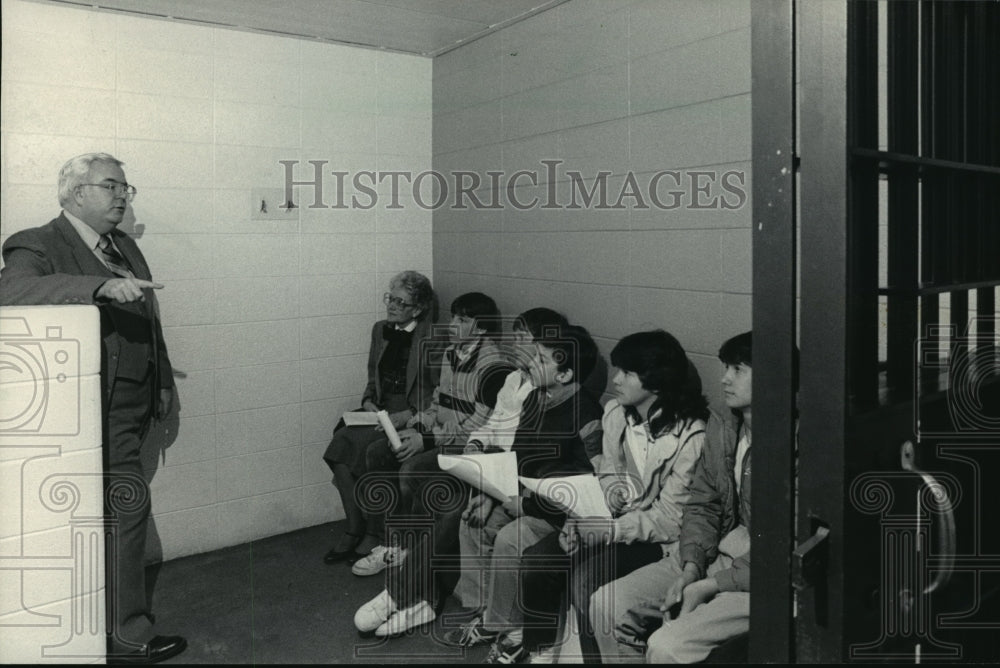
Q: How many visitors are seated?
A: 6